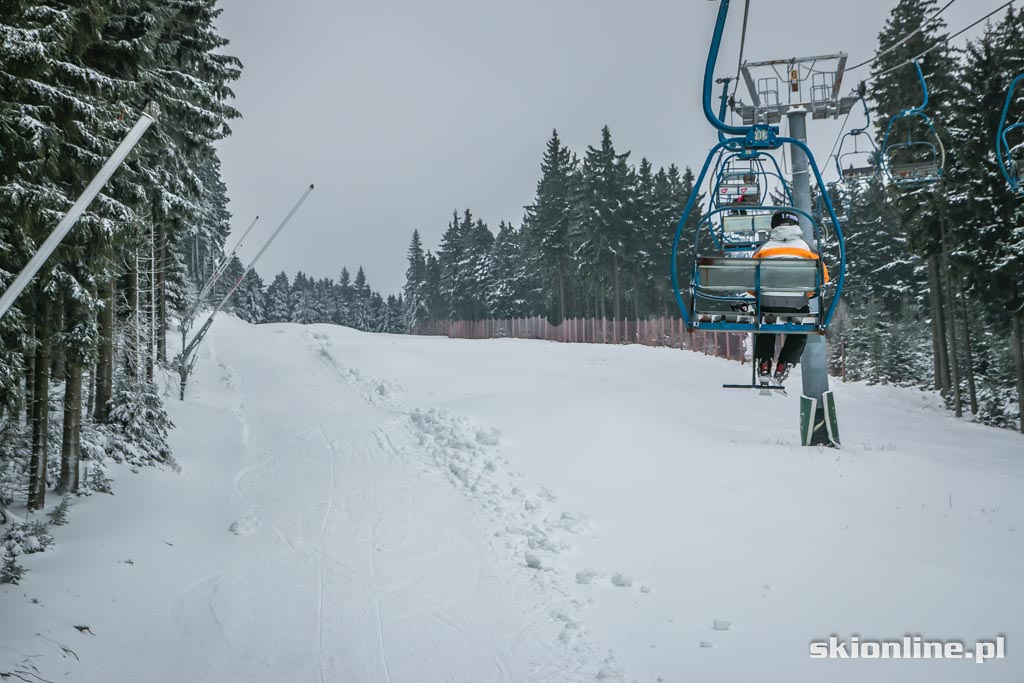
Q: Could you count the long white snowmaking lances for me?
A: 3